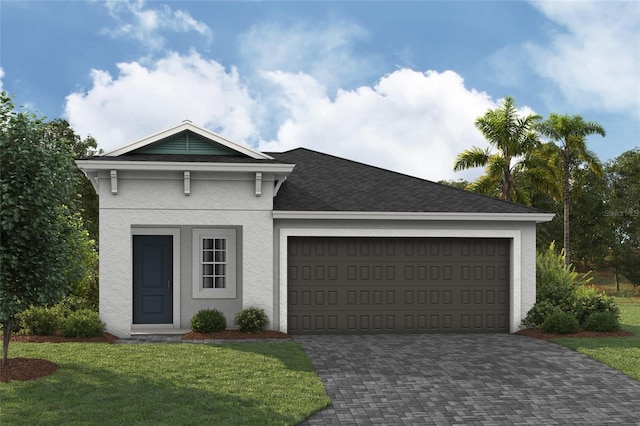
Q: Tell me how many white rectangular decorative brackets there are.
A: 3